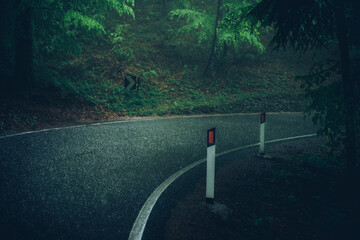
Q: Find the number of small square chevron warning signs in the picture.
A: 1